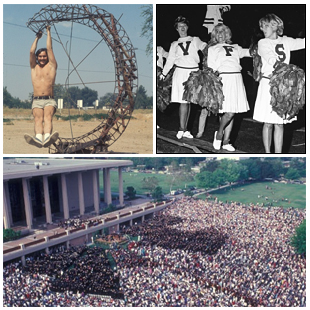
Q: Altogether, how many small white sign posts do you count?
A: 3